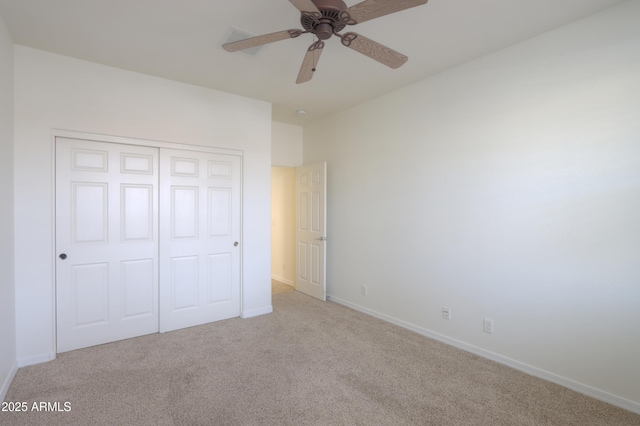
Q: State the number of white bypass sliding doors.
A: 2